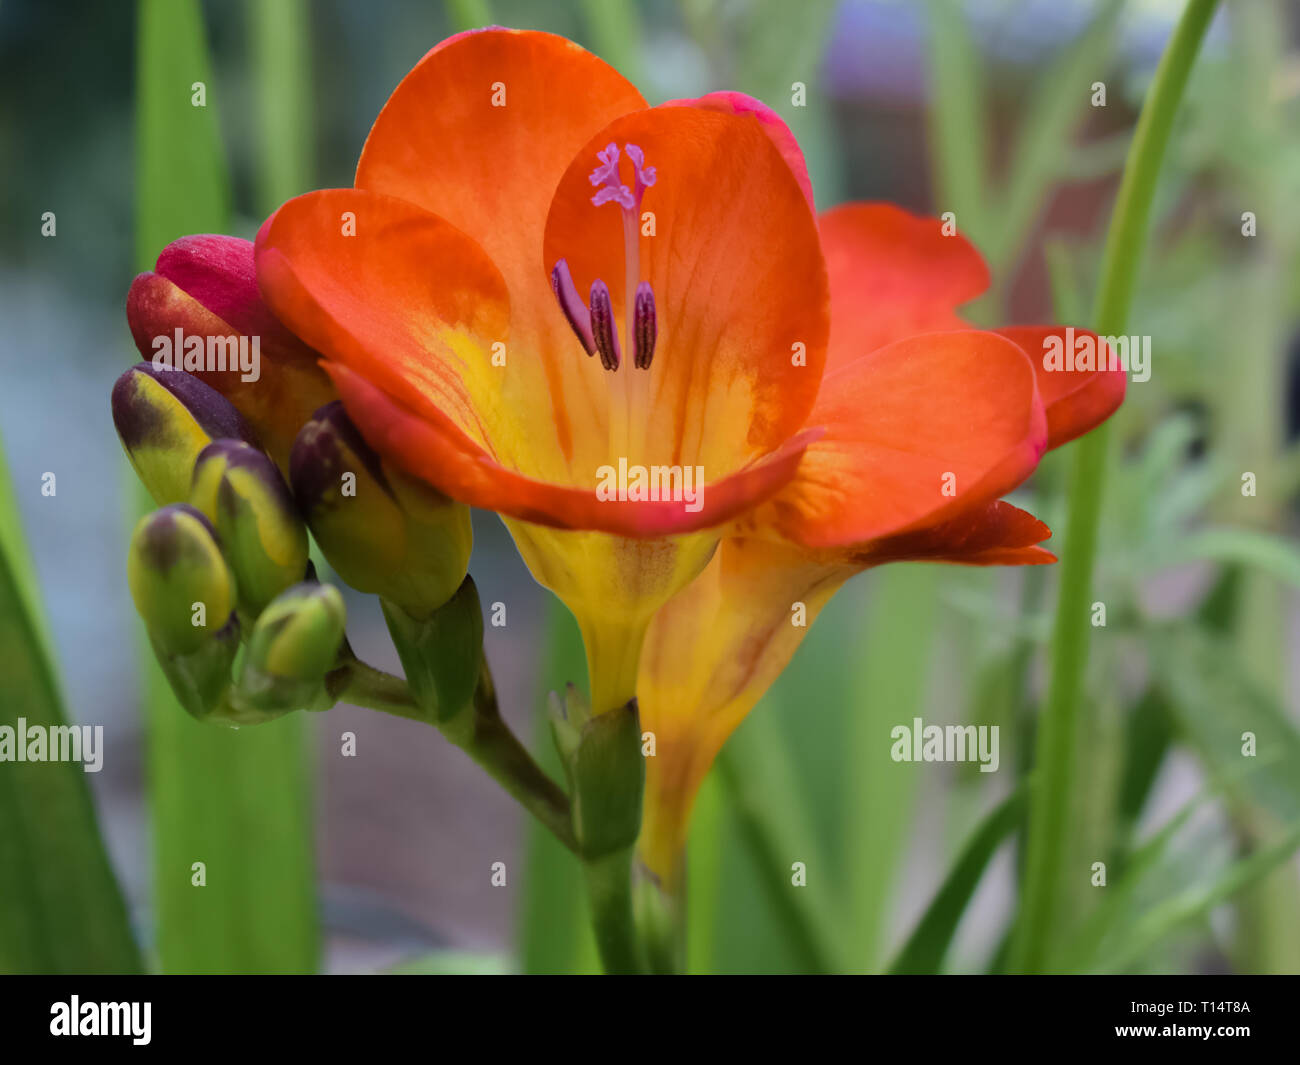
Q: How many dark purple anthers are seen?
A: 3